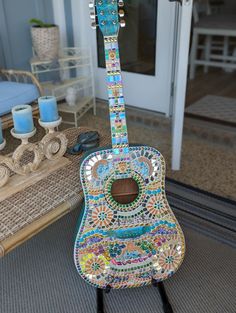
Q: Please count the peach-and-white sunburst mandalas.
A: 4